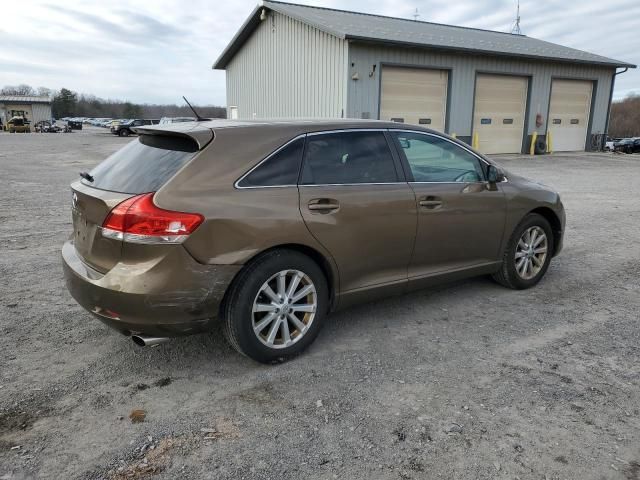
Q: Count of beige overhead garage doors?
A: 3